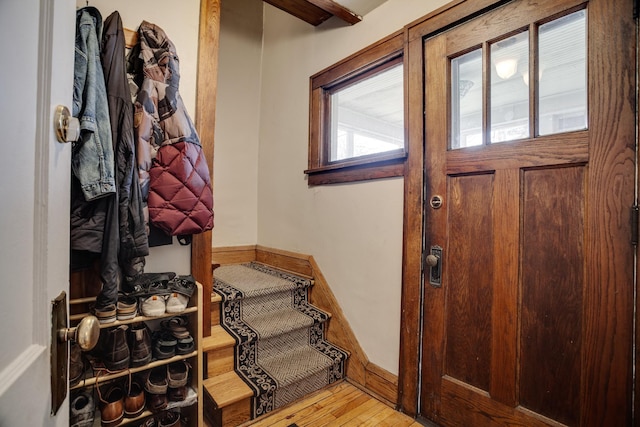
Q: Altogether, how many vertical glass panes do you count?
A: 3